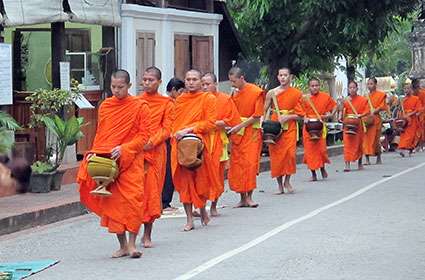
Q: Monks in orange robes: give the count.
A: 11